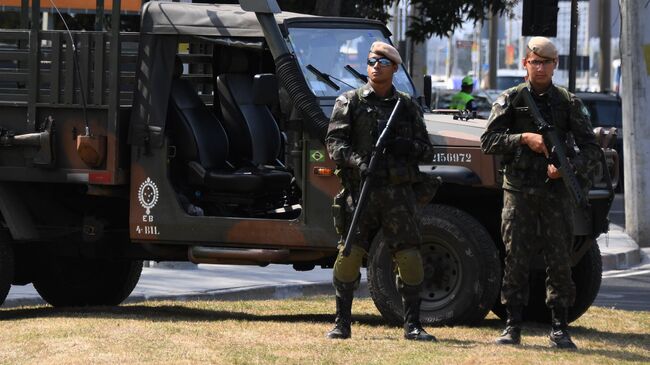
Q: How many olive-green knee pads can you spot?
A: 2